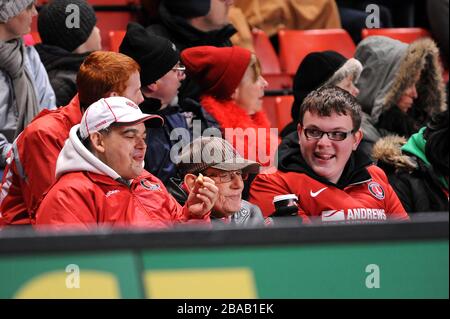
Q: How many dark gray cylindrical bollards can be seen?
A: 0